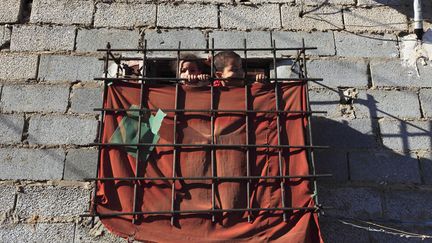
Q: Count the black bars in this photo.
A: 13